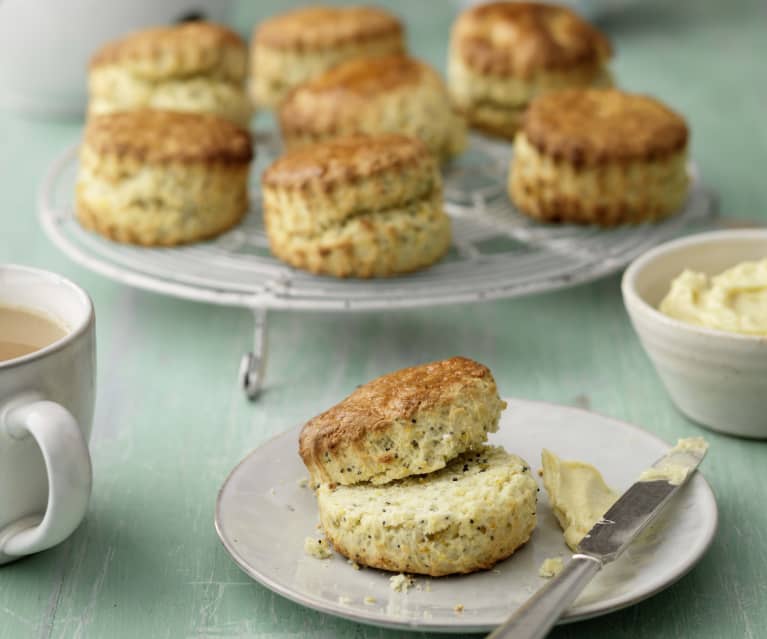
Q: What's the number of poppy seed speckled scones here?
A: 8